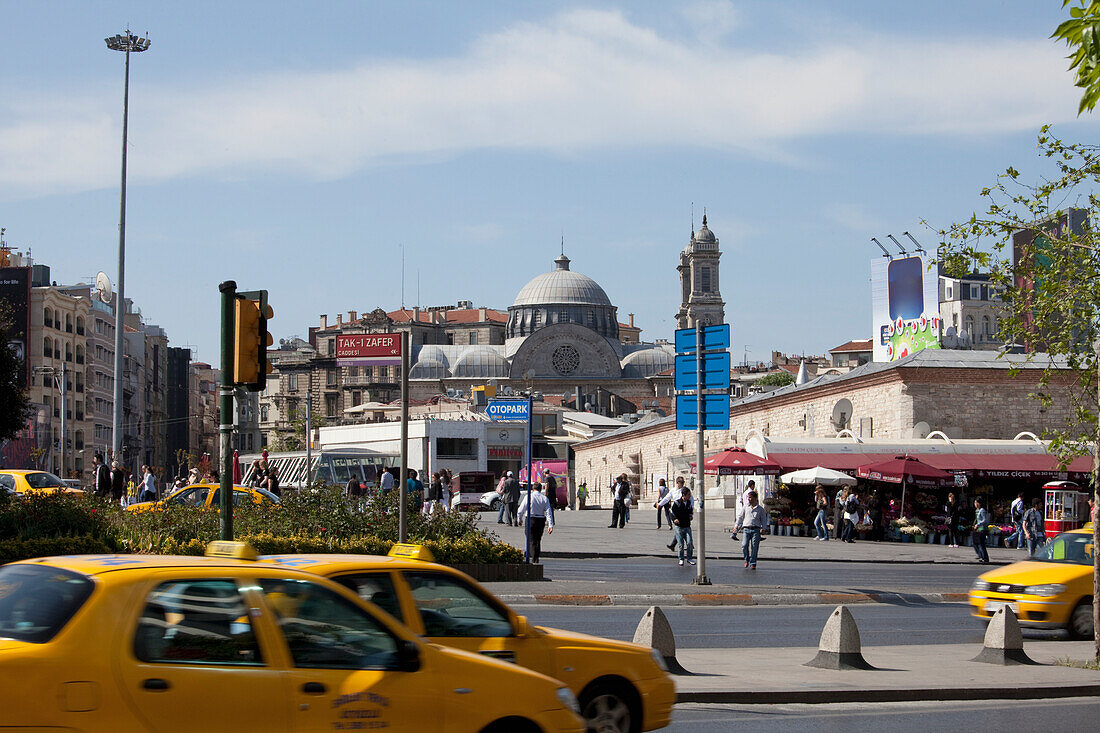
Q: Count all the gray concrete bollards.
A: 3